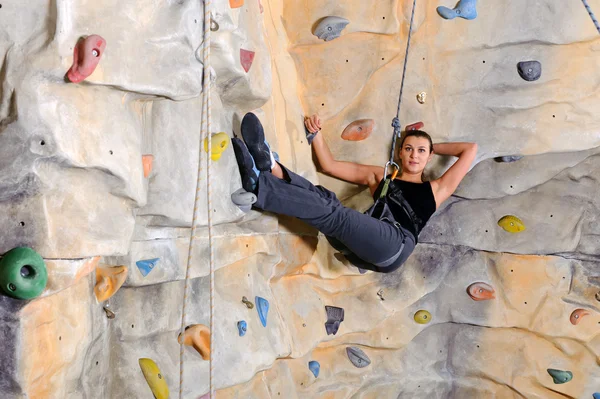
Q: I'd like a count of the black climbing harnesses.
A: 1